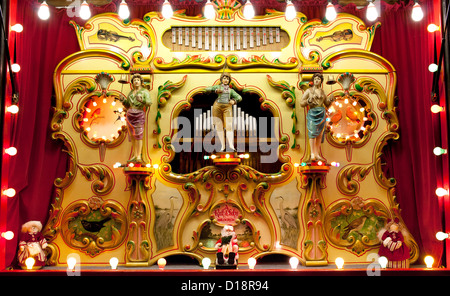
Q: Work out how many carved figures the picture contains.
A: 3